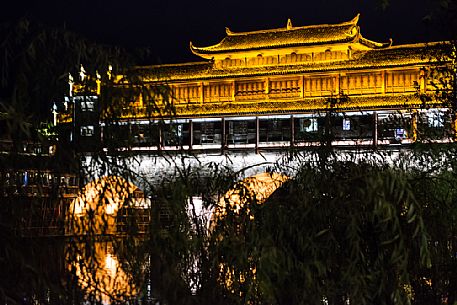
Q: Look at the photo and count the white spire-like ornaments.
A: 6